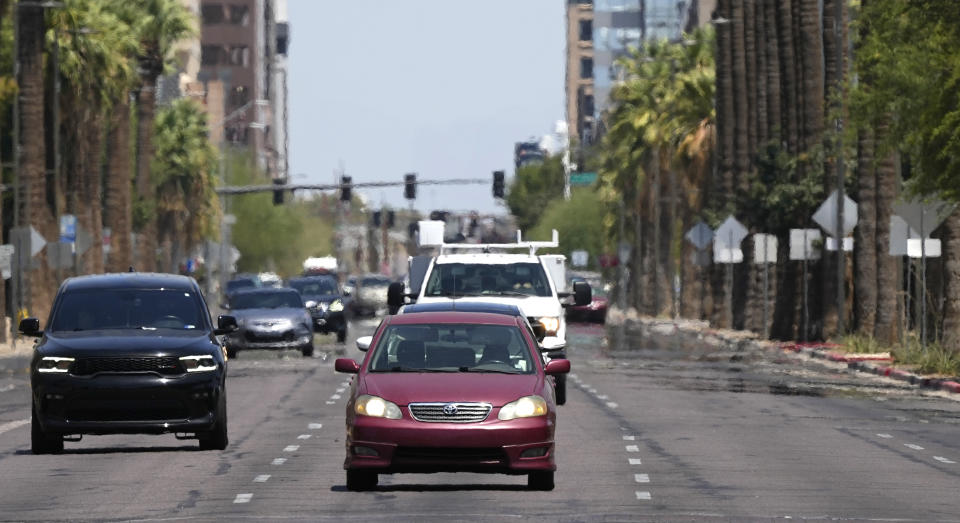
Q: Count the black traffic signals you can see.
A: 4